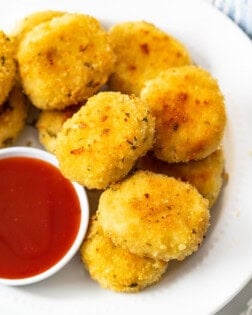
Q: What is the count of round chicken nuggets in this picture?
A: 11